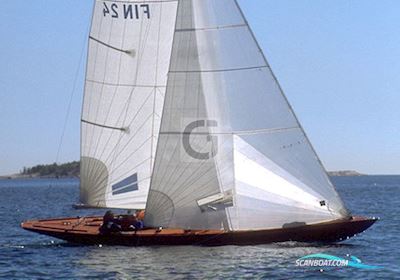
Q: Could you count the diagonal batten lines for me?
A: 2